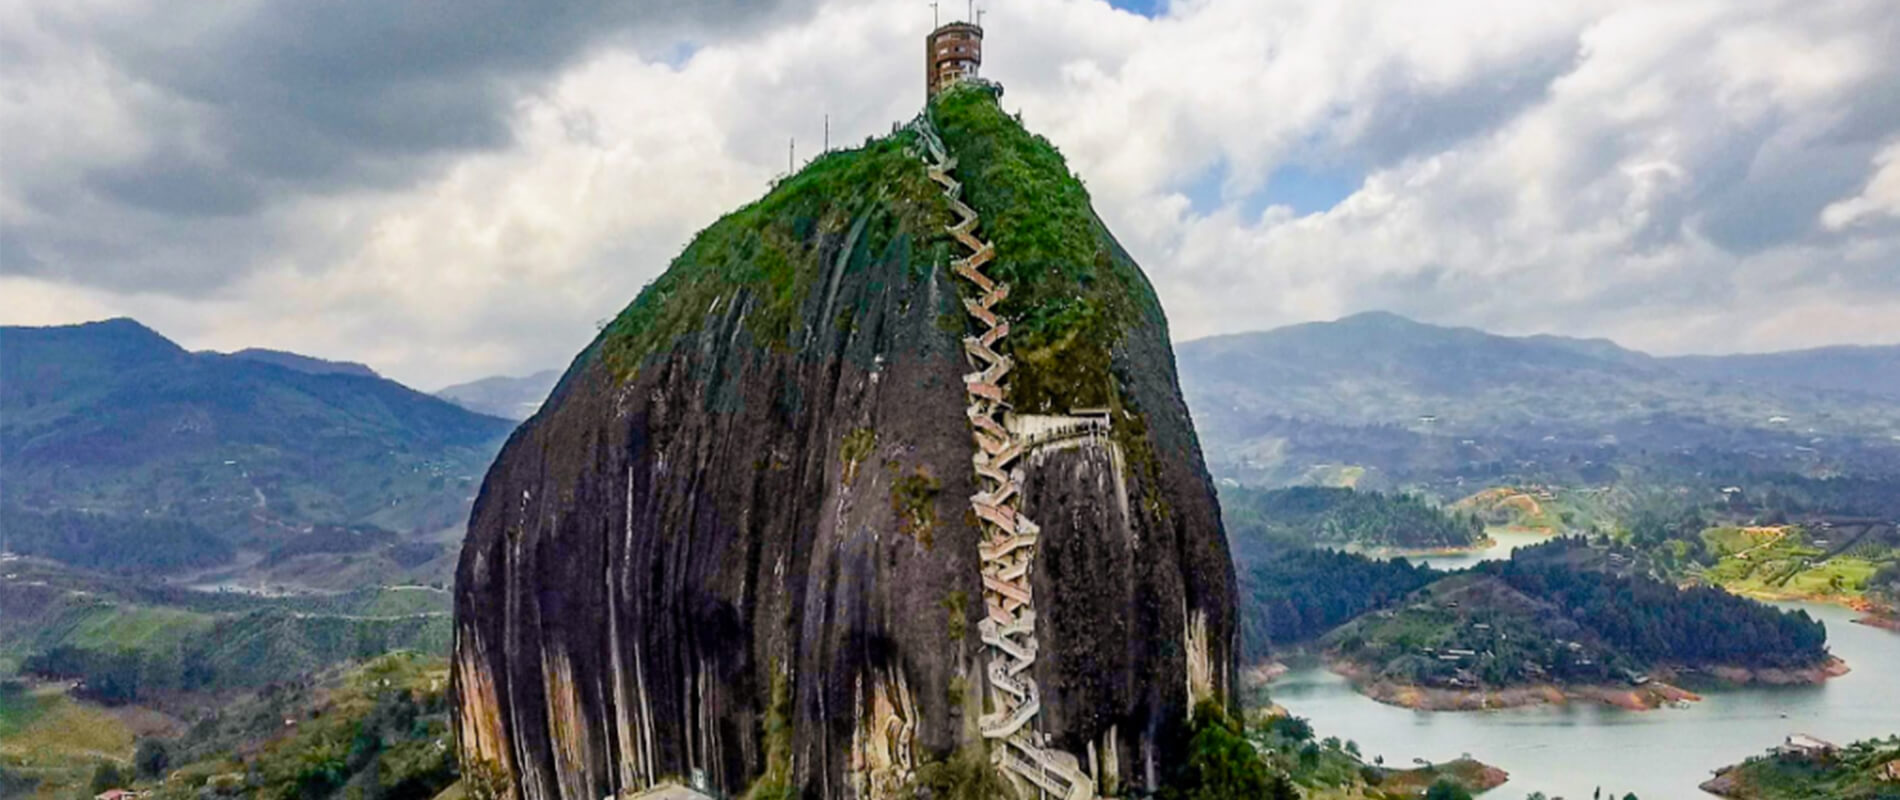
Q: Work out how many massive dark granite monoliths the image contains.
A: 1